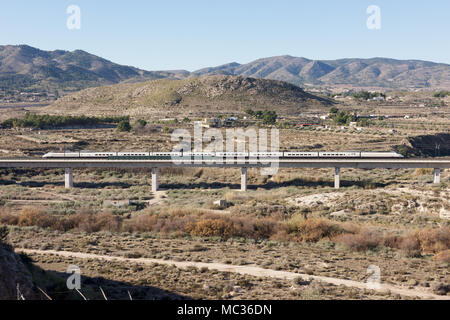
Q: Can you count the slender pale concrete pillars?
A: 5